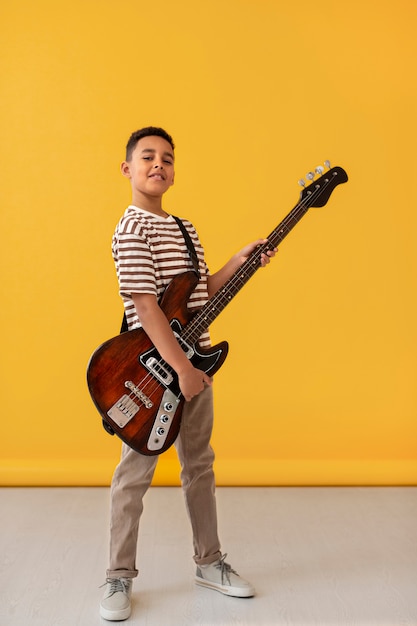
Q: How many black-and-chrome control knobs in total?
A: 3